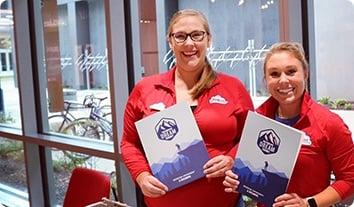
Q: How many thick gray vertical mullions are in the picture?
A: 3